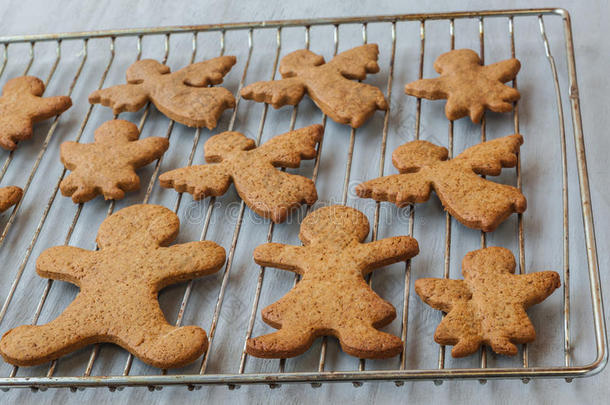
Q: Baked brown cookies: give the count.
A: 11